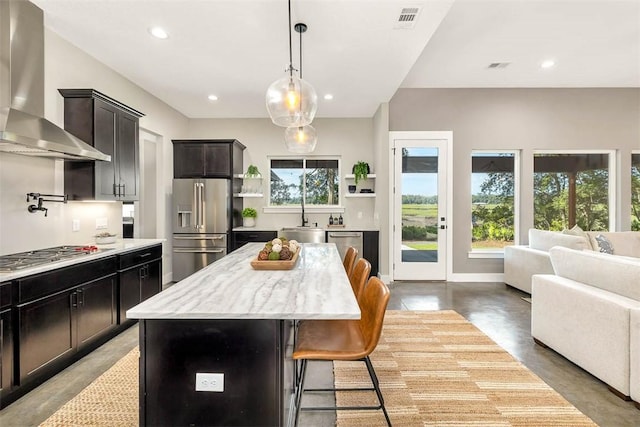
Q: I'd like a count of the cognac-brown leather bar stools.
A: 3